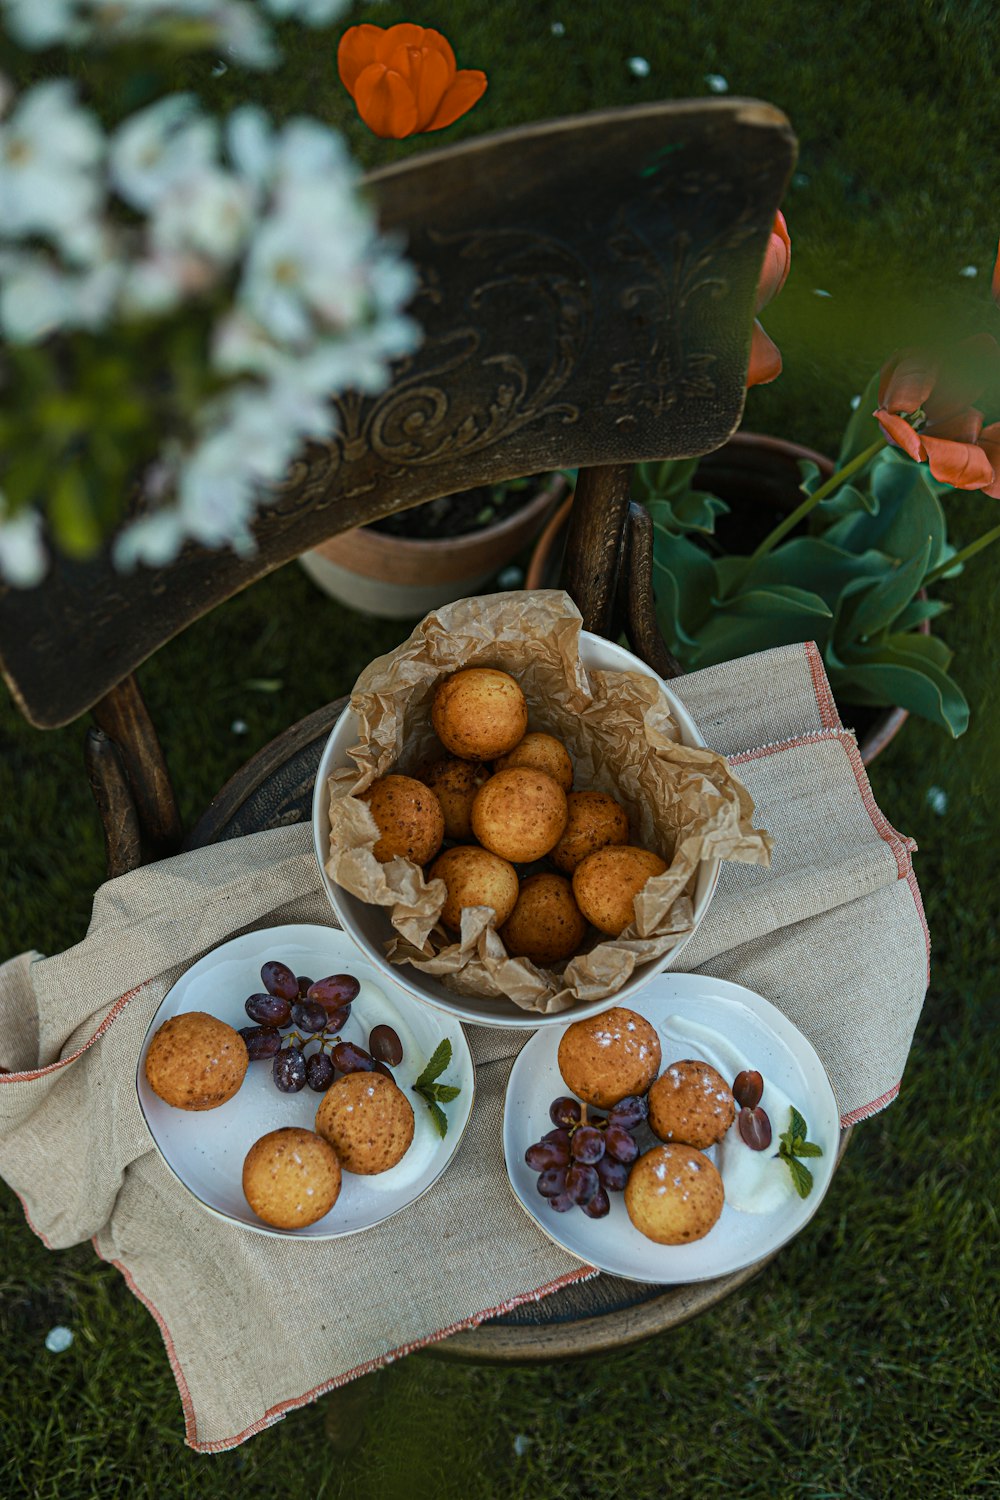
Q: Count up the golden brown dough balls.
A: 15